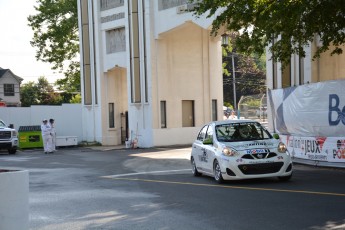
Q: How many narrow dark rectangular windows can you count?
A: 3